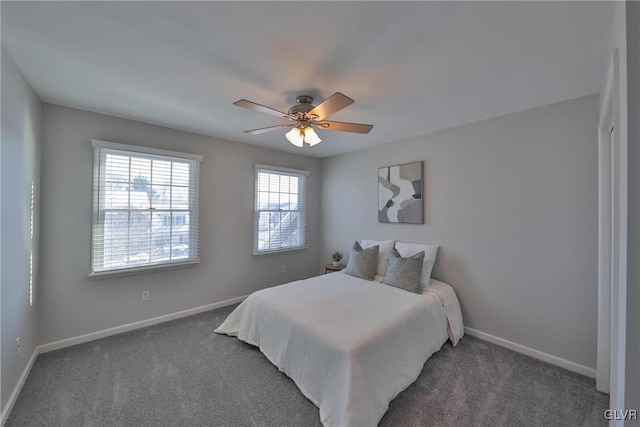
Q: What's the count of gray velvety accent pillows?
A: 2